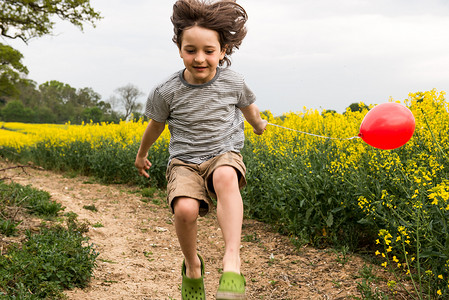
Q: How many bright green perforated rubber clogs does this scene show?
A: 2